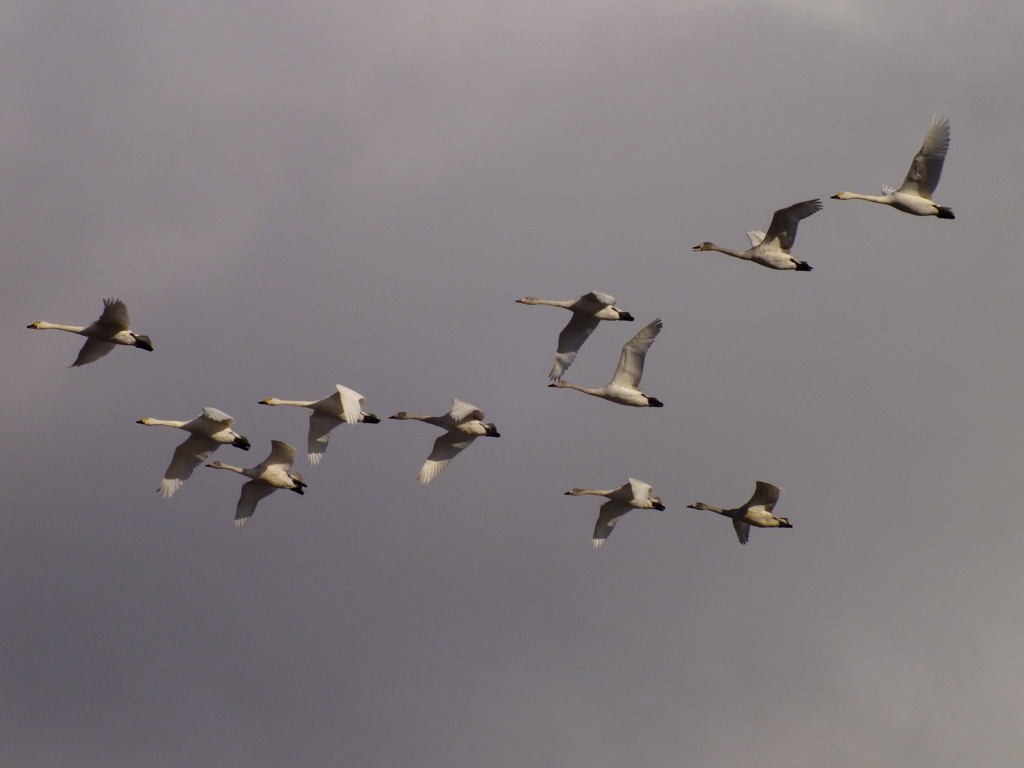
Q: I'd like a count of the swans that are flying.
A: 11